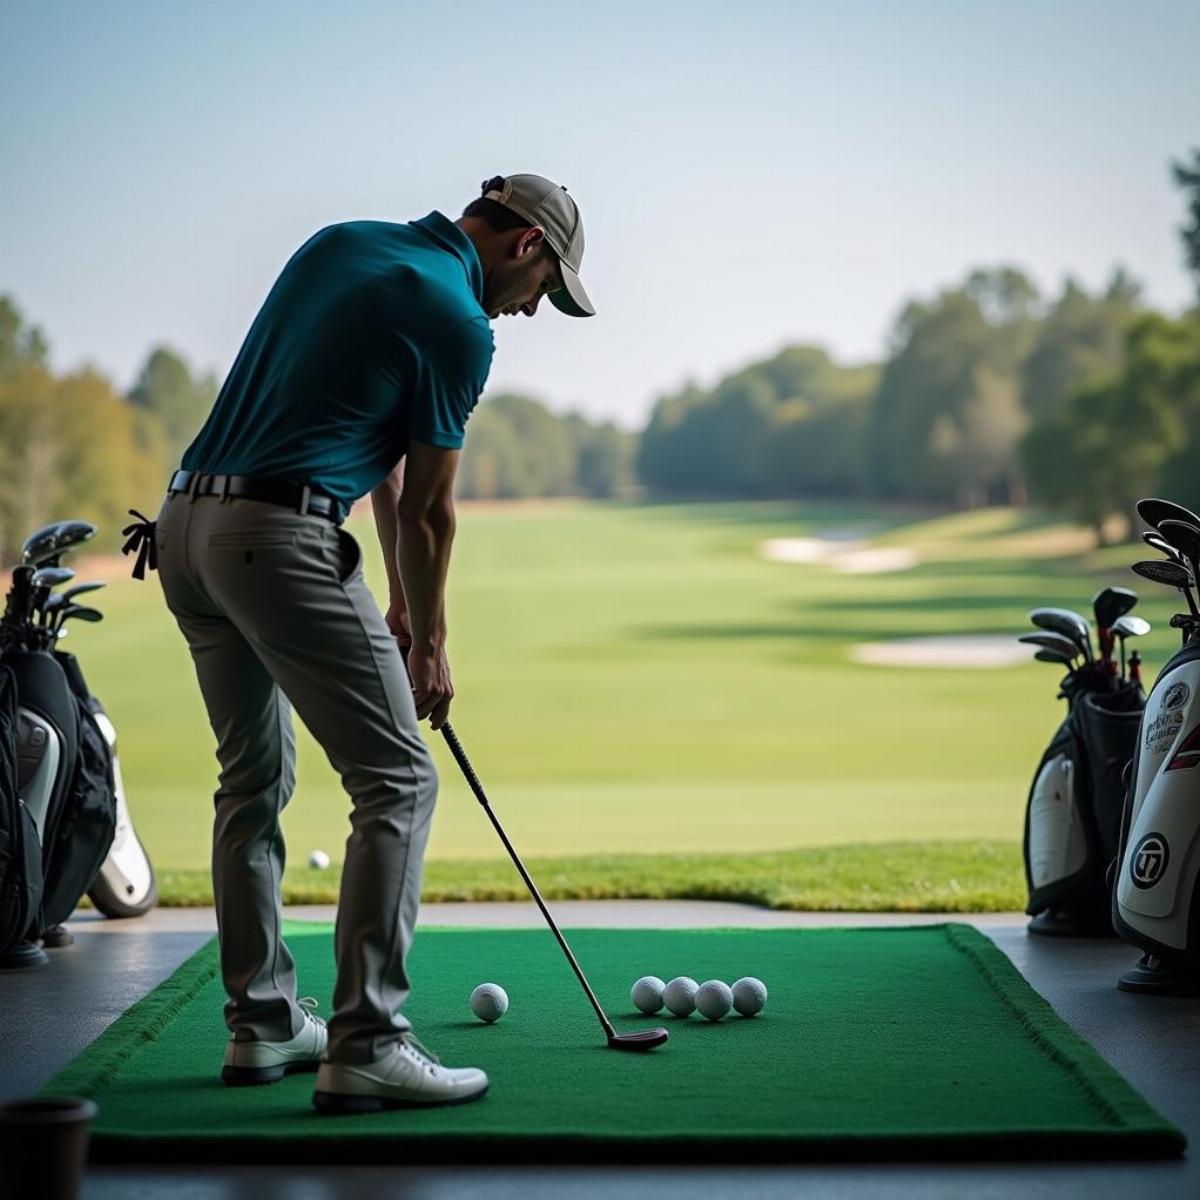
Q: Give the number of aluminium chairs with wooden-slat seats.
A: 0